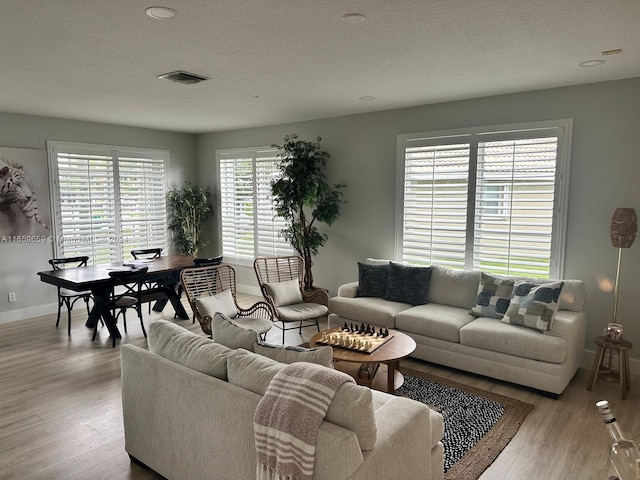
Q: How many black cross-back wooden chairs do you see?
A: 4